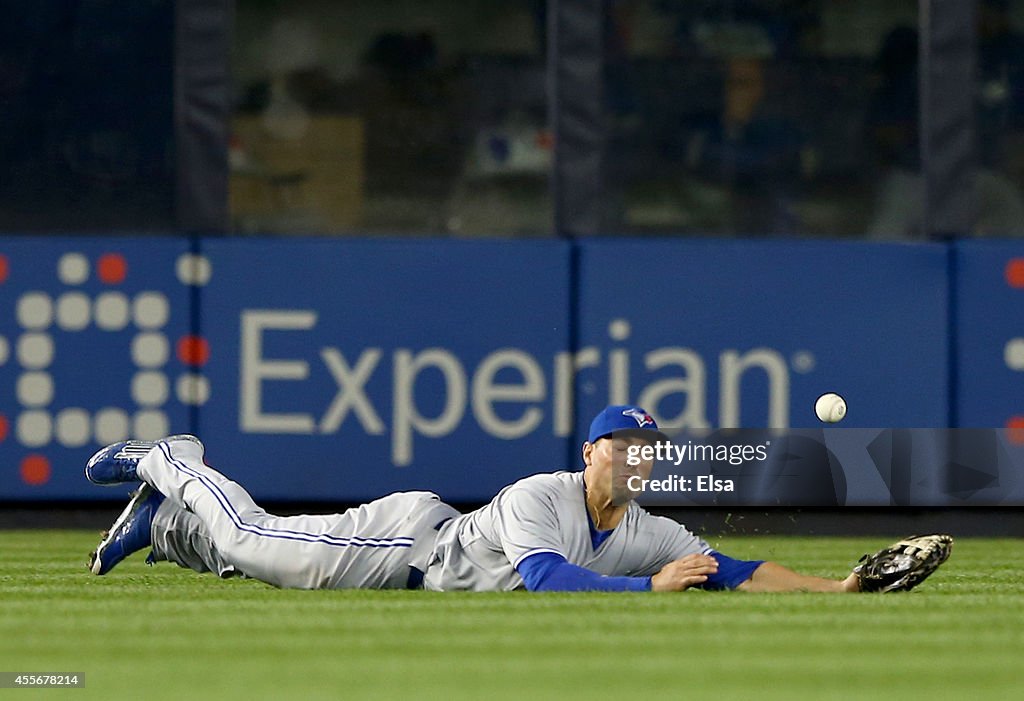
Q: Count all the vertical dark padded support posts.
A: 3